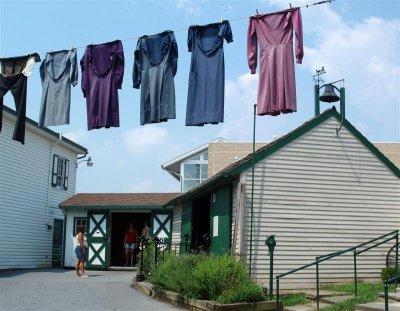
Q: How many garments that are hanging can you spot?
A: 6